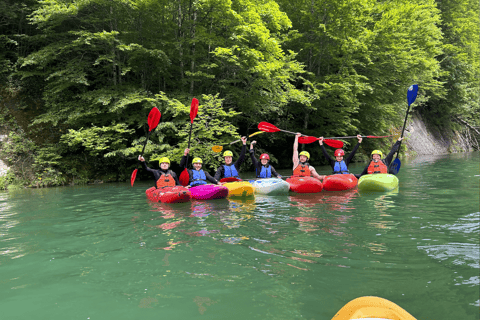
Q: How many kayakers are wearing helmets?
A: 7